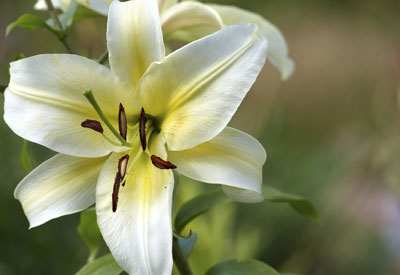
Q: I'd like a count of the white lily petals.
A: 6